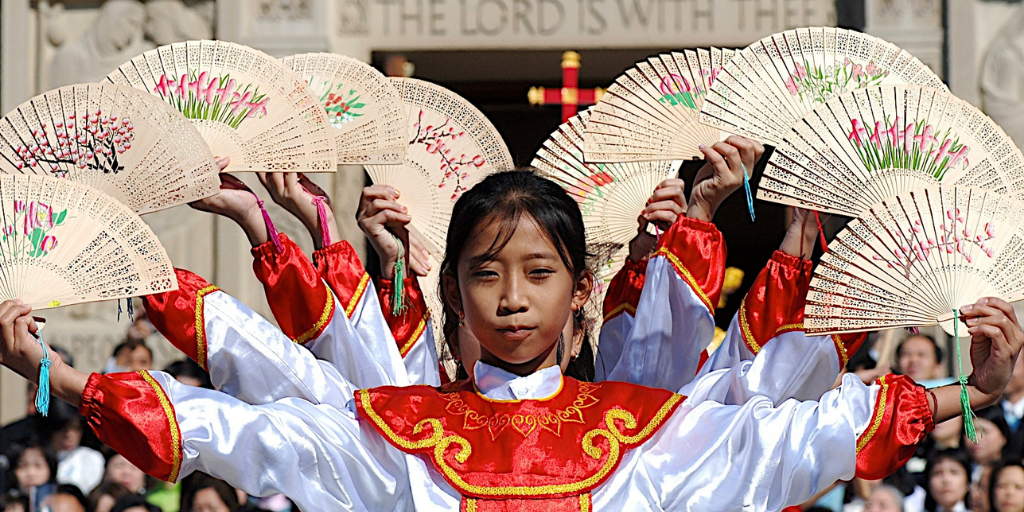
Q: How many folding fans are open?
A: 10